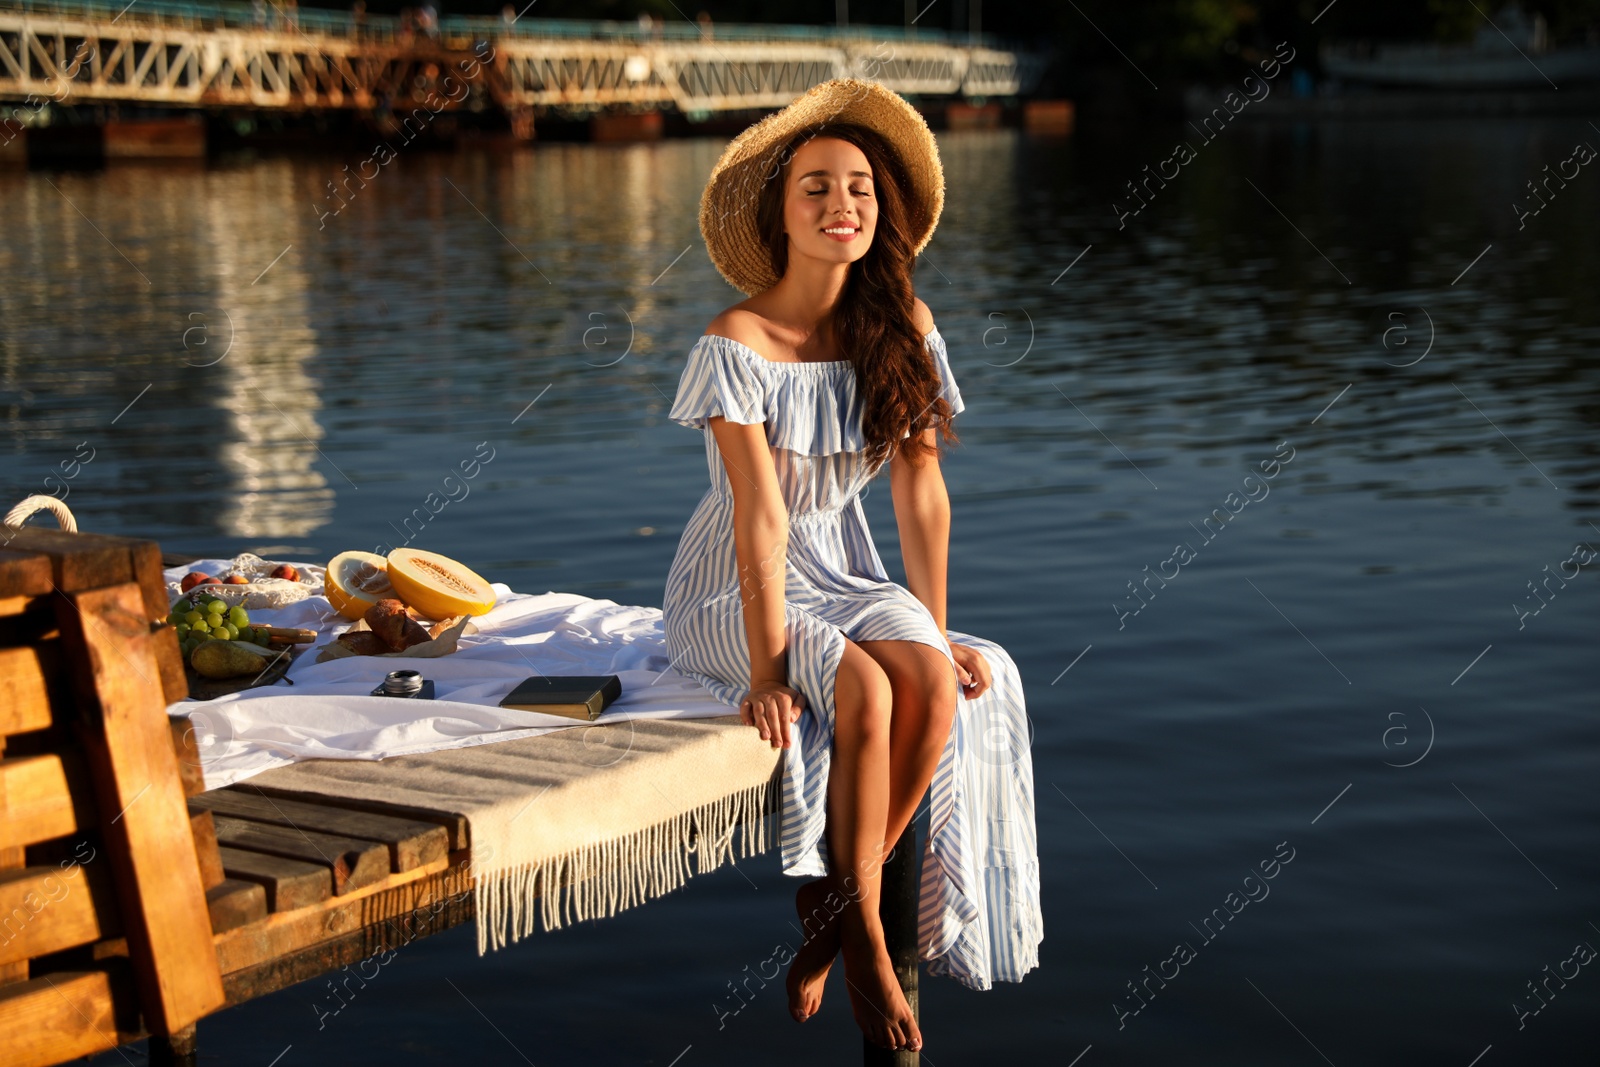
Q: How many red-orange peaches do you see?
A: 4